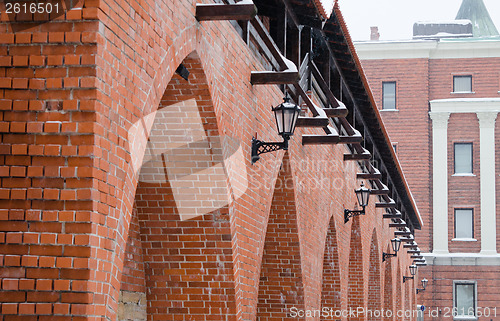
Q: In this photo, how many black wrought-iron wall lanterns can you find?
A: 5